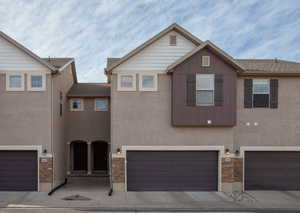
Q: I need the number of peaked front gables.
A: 3